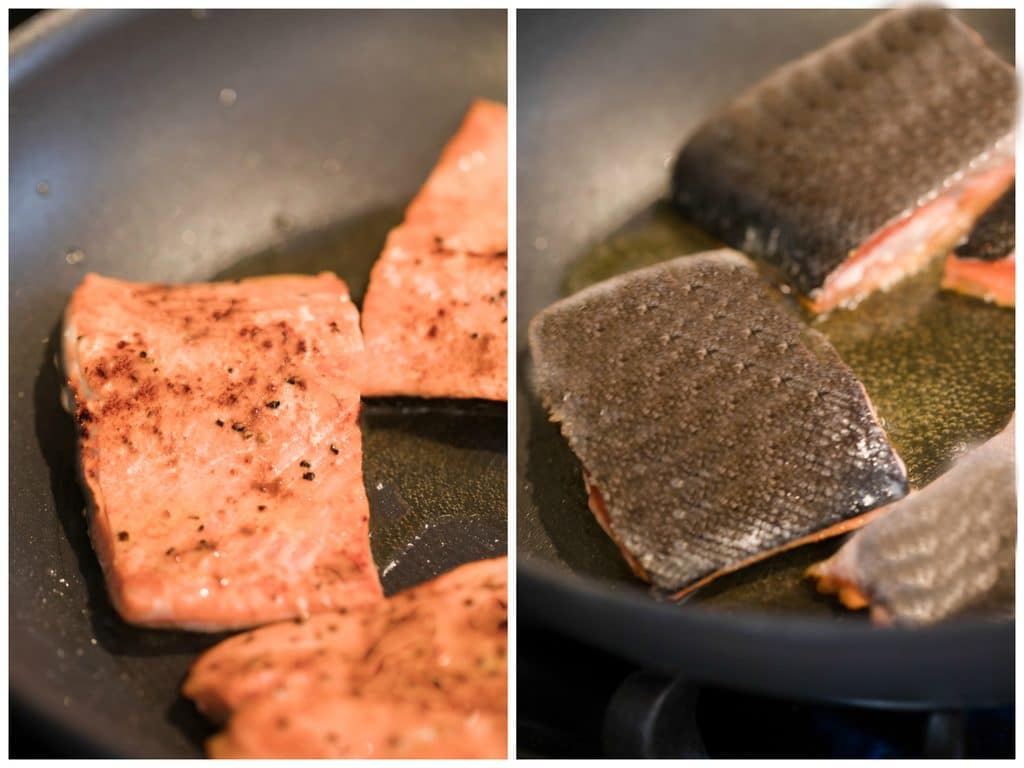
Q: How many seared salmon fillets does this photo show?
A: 7